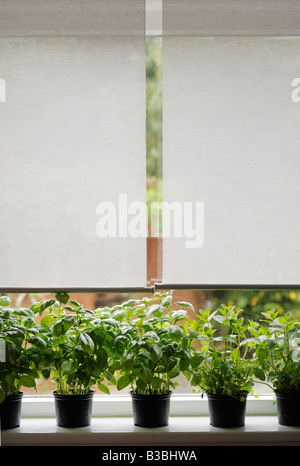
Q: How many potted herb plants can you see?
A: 5